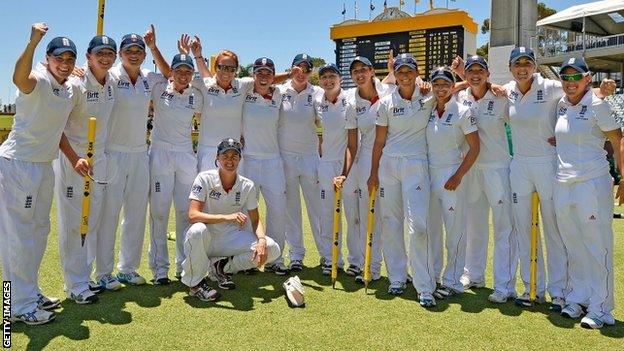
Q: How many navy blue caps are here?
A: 14